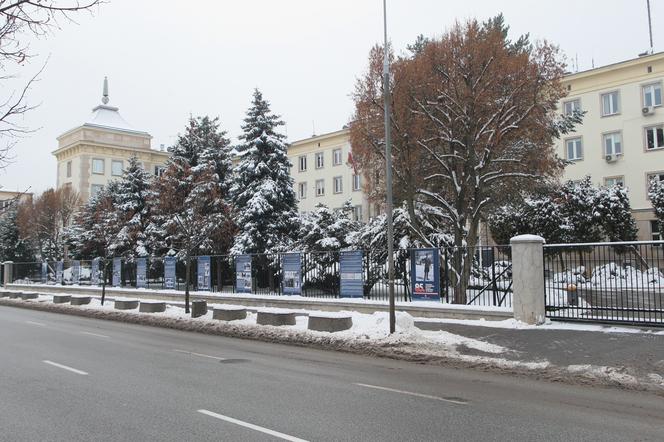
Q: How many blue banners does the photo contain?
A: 12